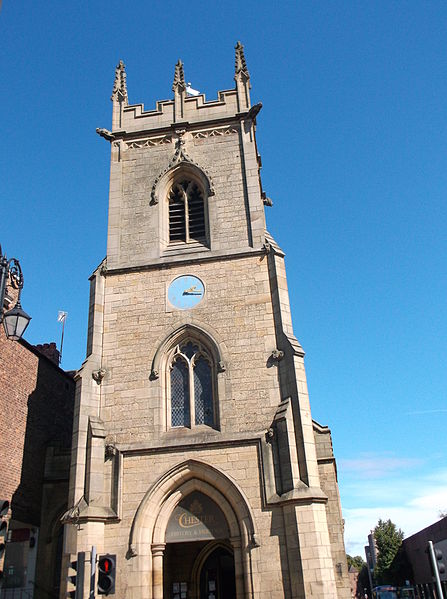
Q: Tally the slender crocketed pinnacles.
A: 3